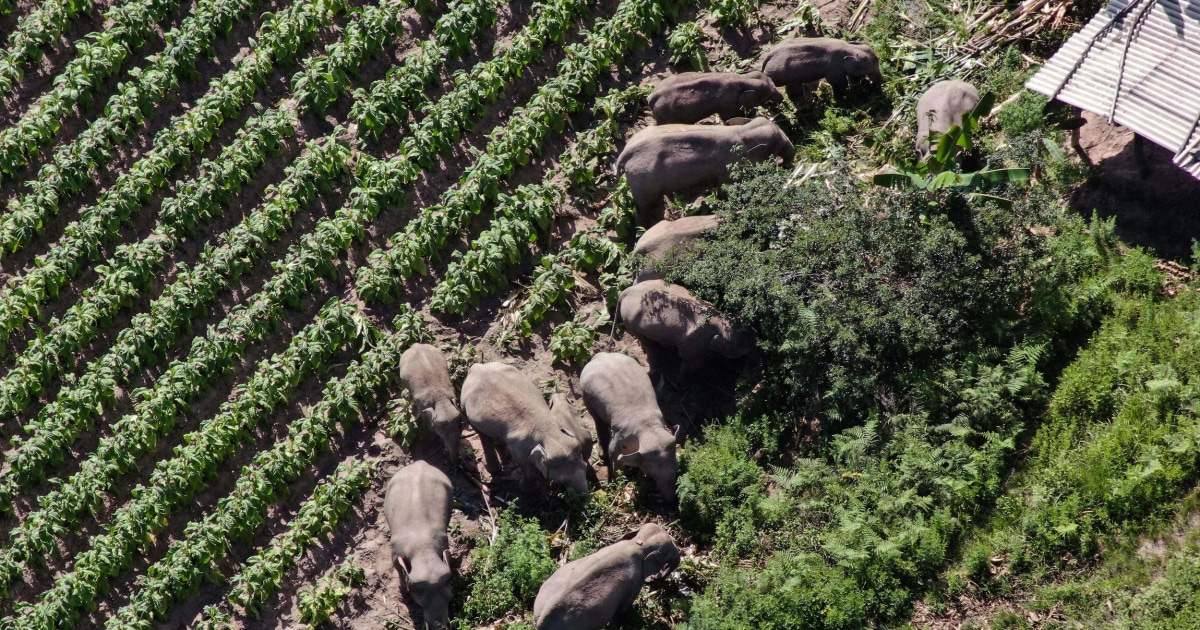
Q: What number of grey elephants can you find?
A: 12